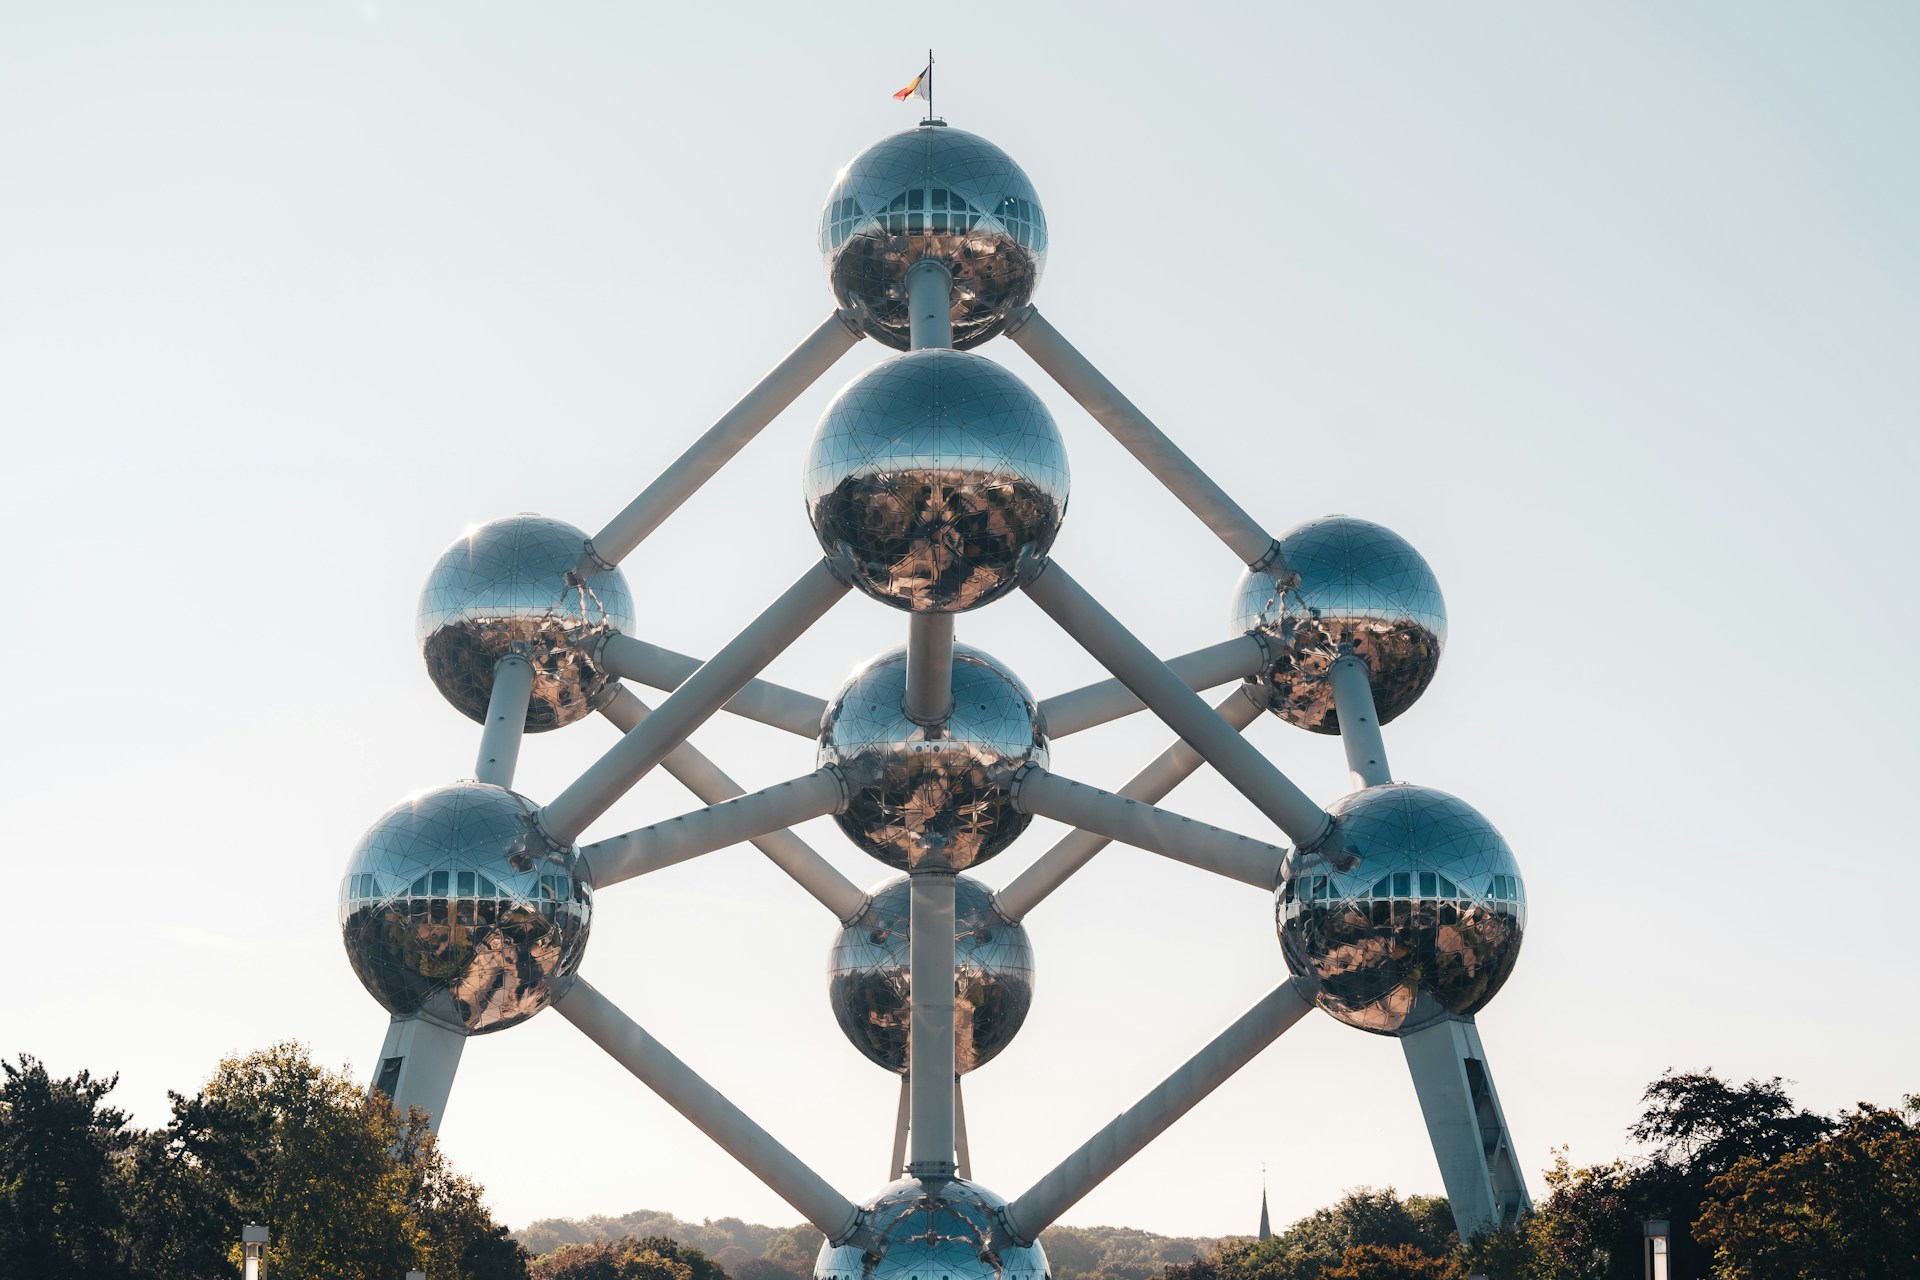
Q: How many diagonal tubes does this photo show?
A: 12